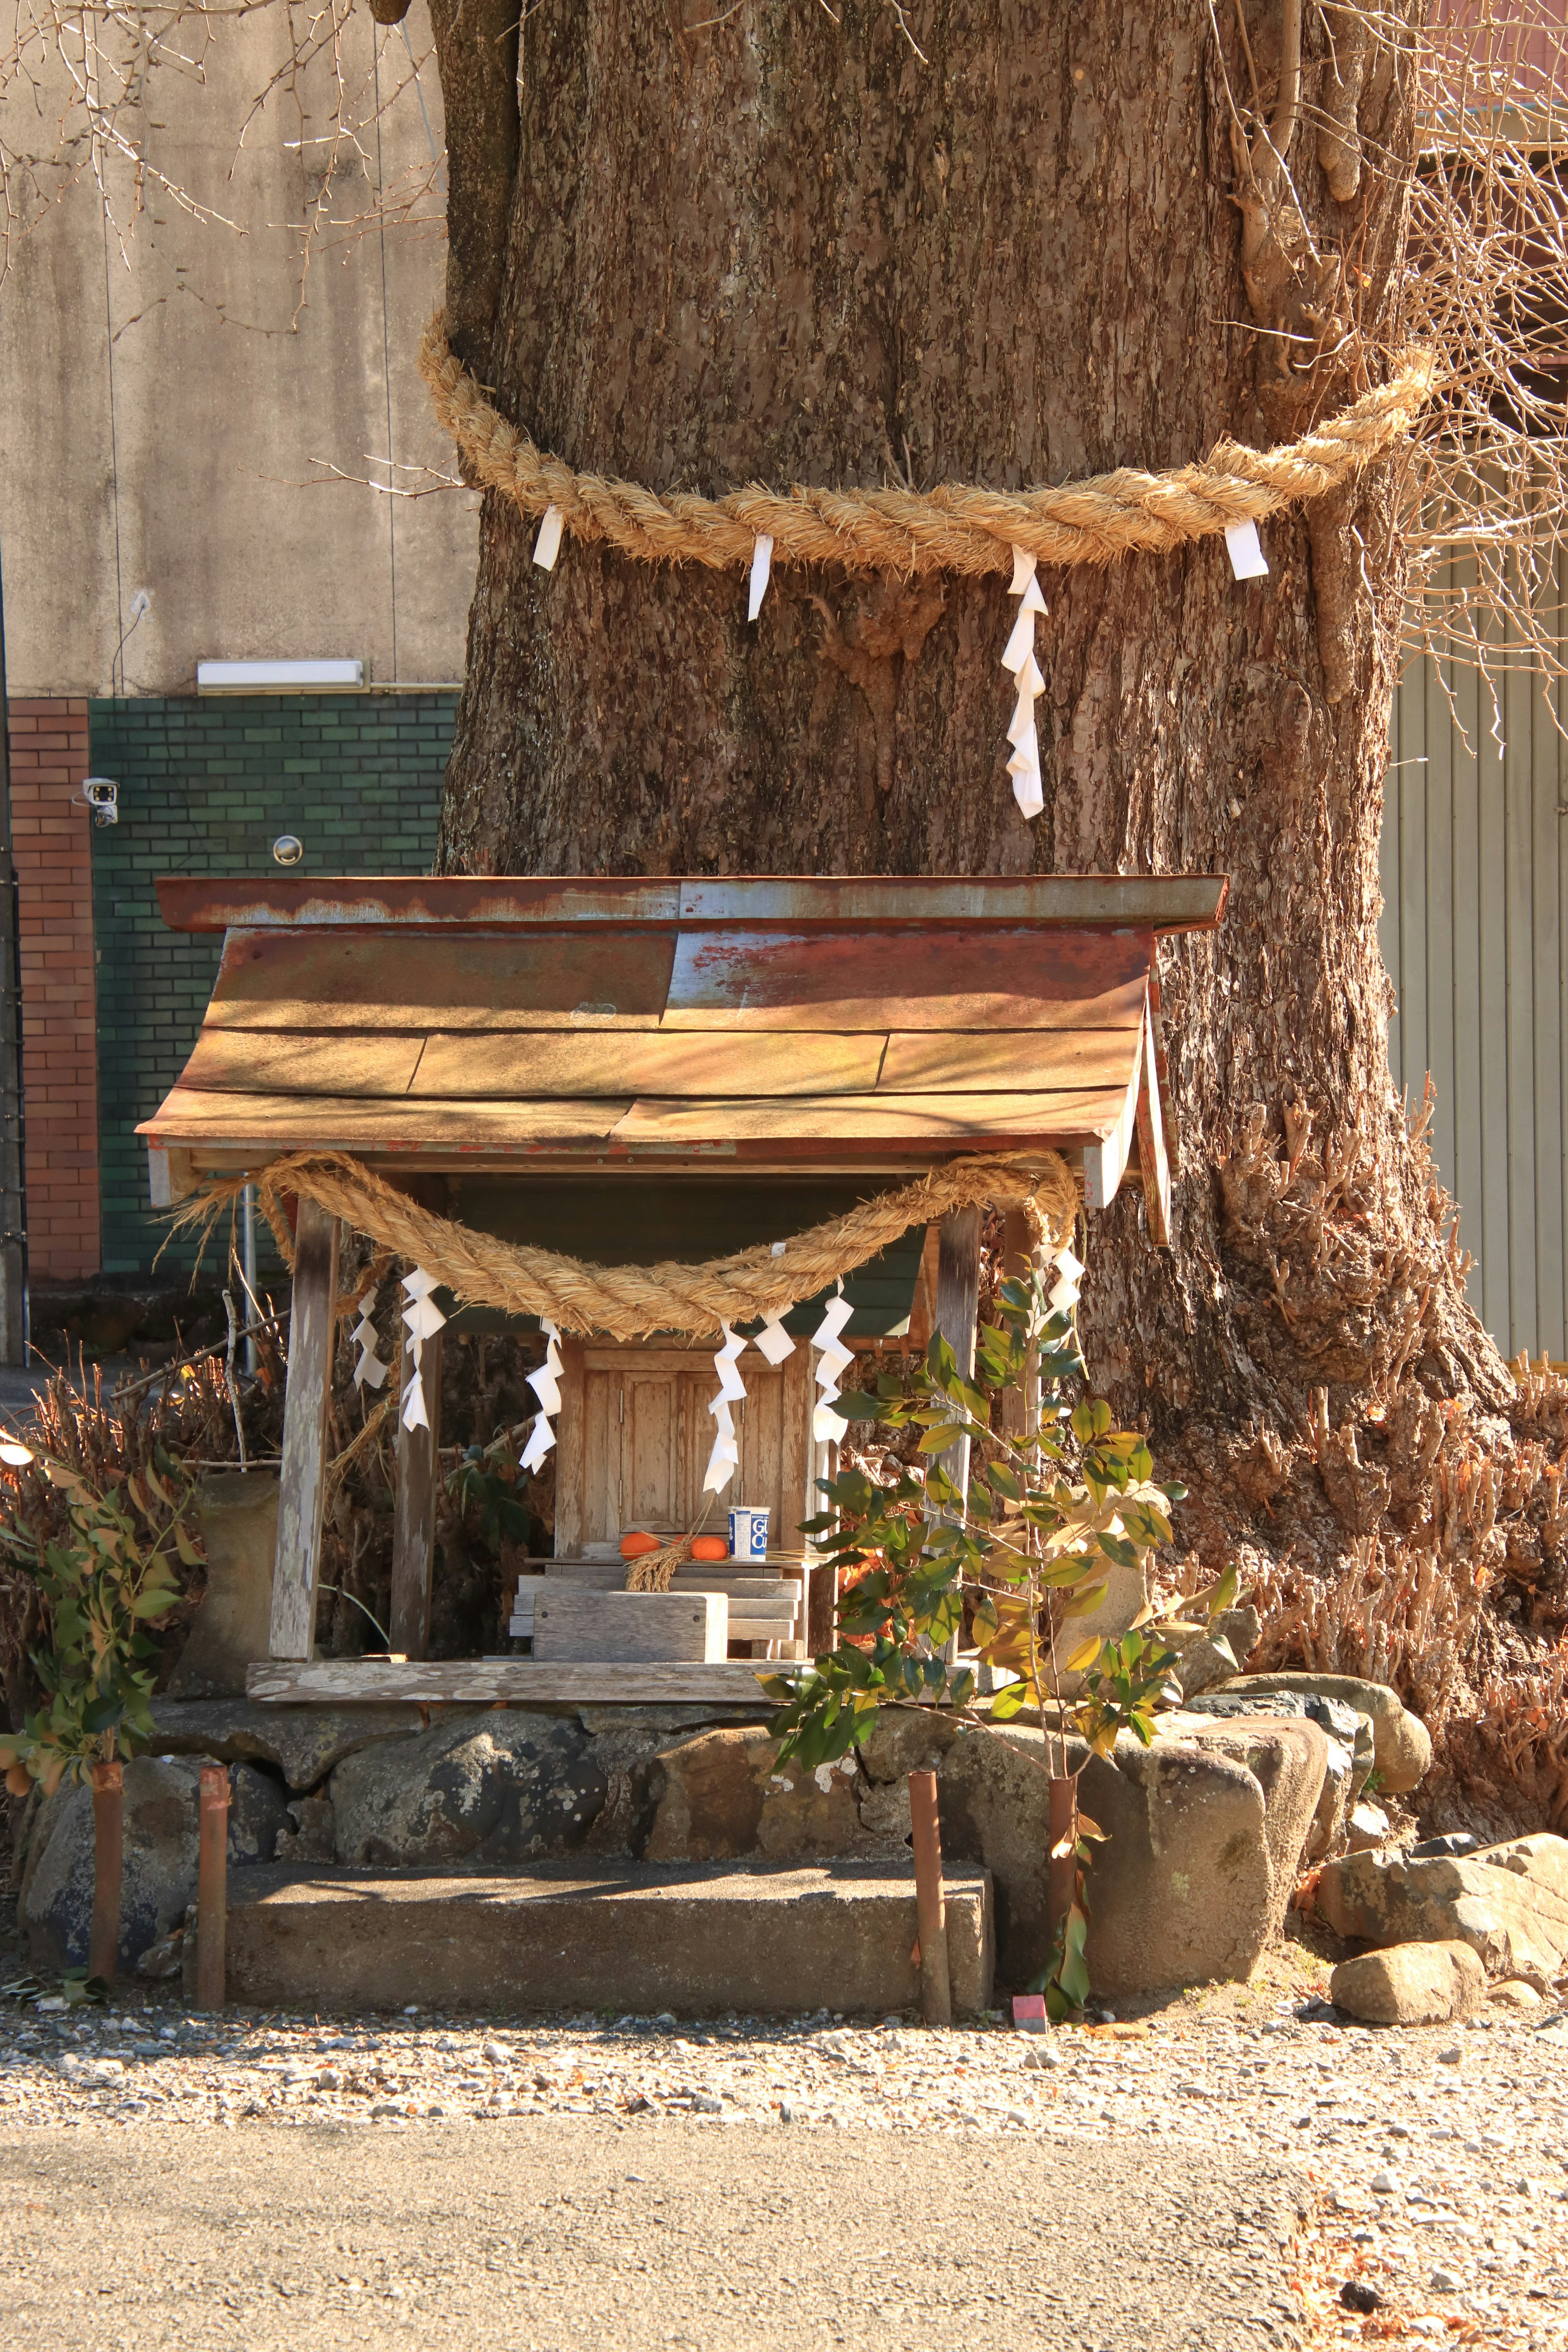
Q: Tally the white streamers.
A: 11